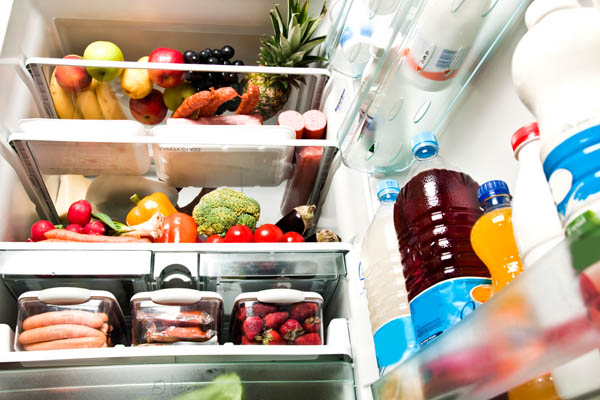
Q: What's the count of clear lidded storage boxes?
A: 3